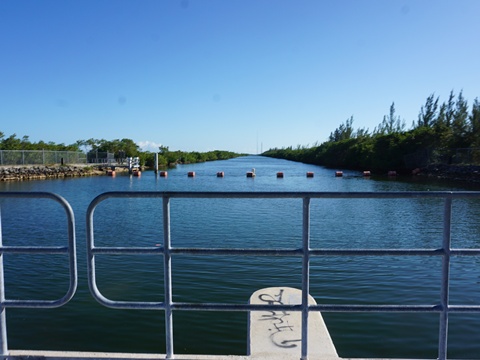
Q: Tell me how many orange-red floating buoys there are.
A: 12